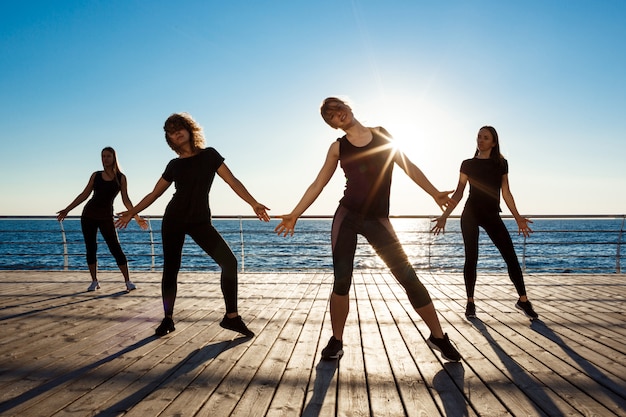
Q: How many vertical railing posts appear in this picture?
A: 6